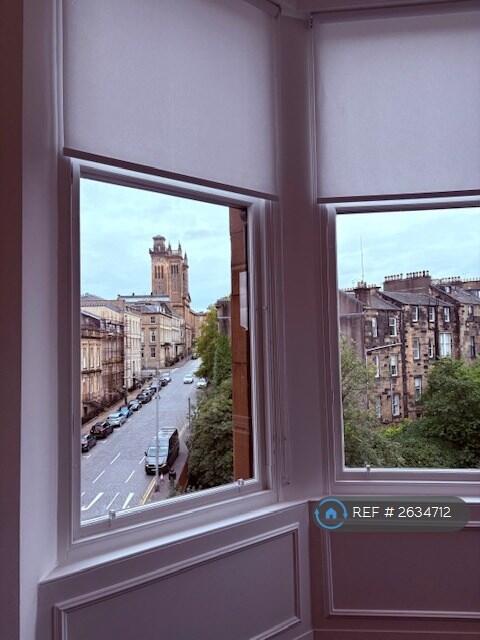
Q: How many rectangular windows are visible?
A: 2